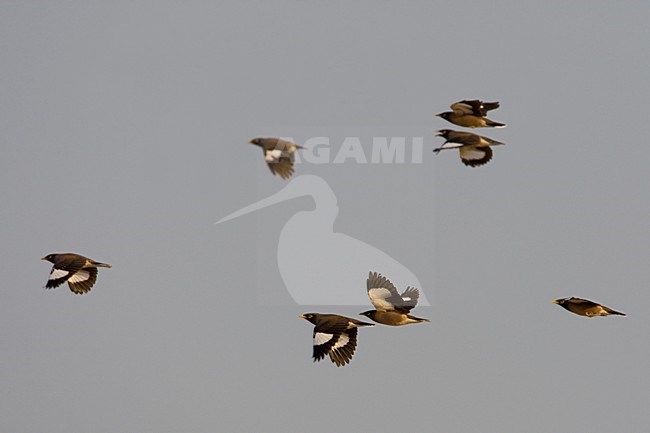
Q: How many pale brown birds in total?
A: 7